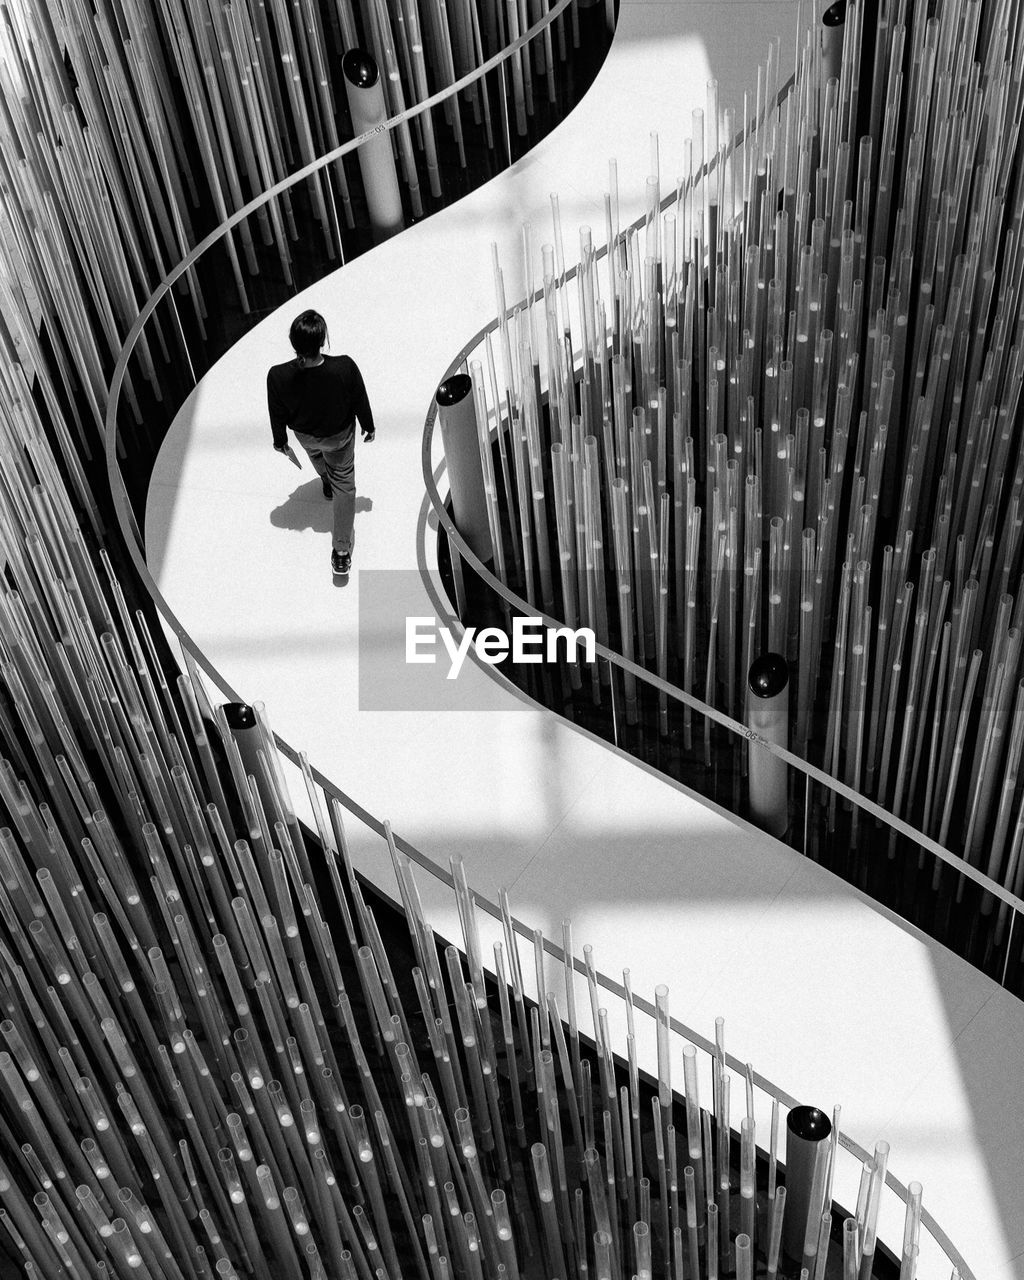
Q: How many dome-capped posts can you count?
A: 6